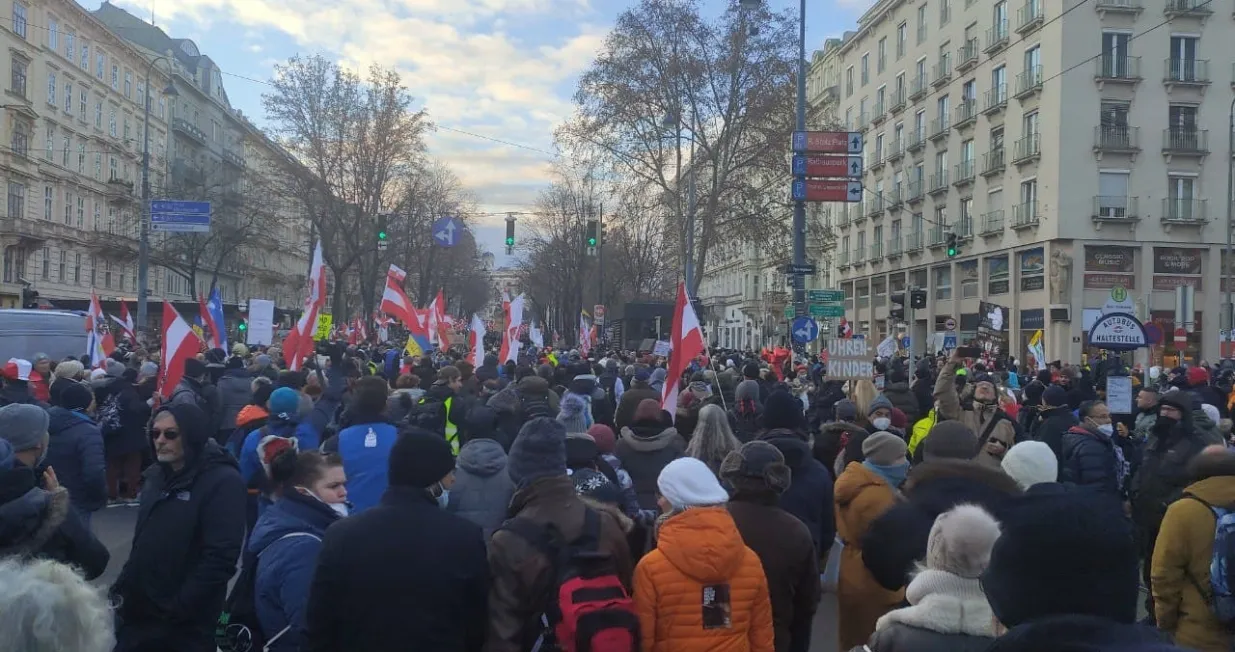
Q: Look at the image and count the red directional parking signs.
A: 3